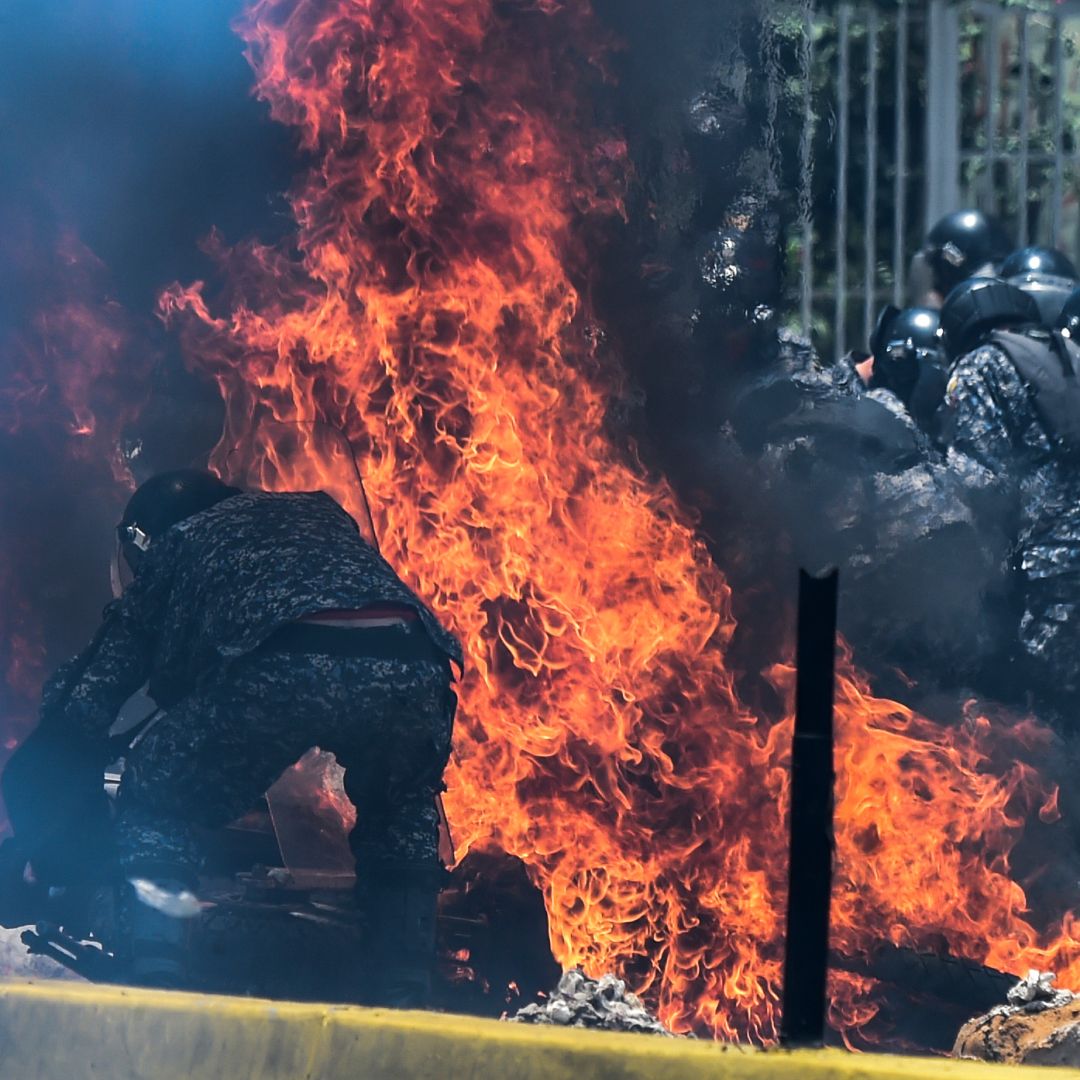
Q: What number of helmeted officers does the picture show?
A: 6